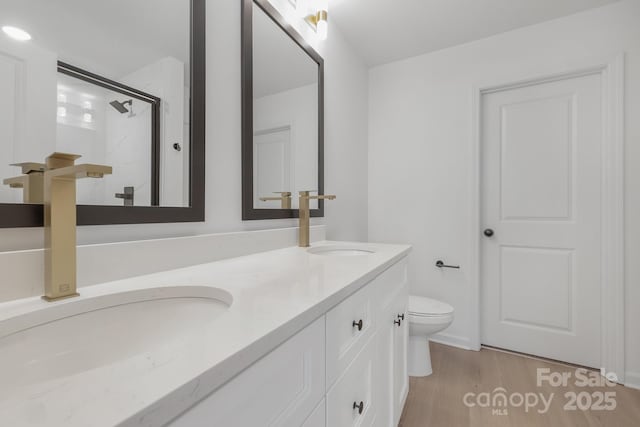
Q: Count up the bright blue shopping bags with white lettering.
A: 0